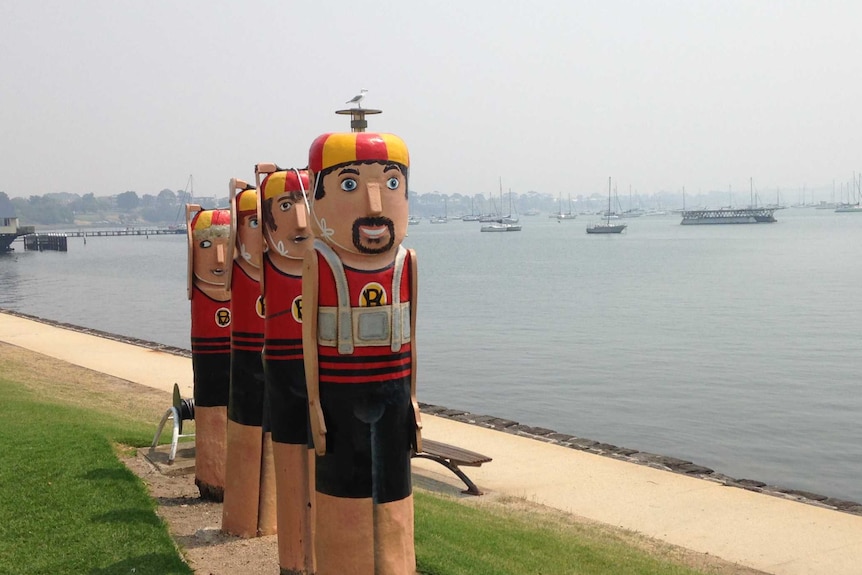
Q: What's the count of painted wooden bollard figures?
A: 4